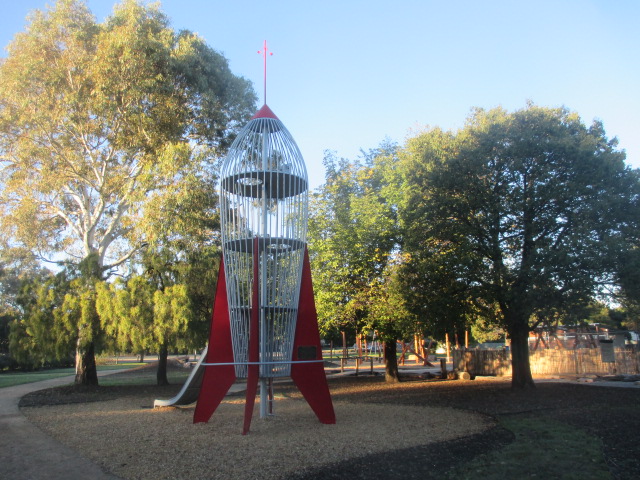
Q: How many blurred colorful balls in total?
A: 0